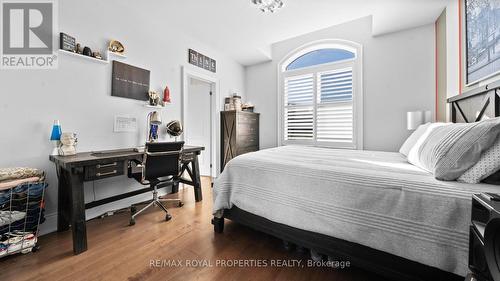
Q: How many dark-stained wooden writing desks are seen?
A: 1